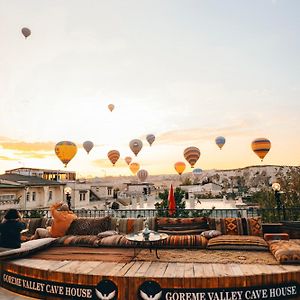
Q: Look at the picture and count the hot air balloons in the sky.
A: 15